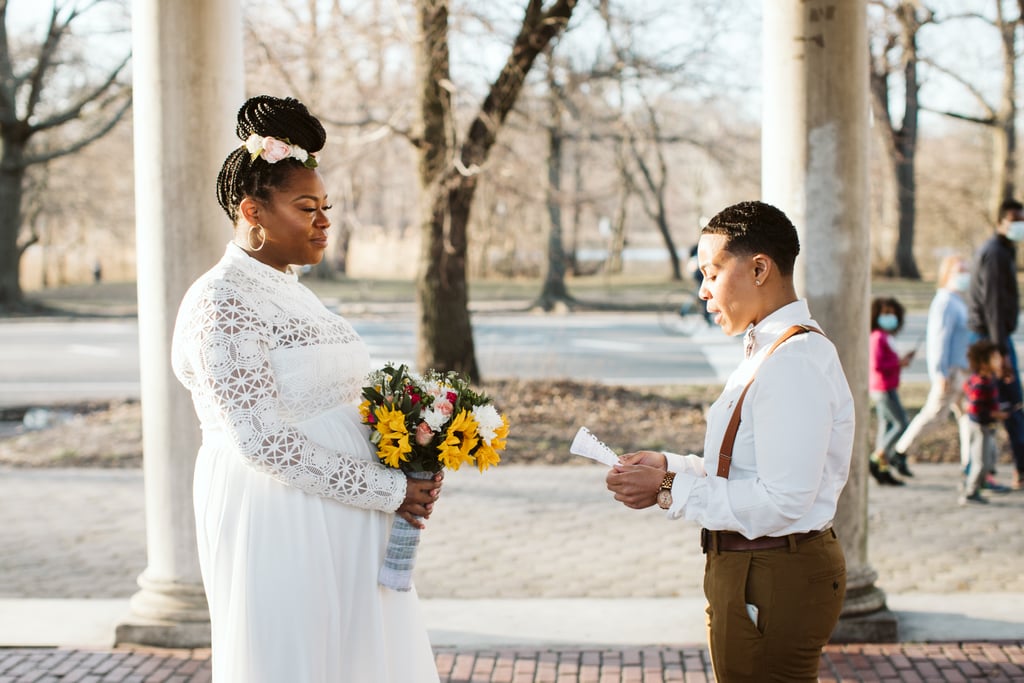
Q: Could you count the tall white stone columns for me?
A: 2